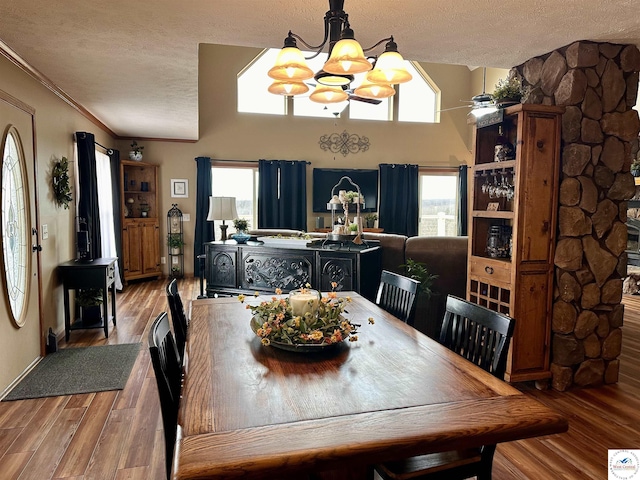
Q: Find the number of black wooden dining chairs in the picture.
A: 4